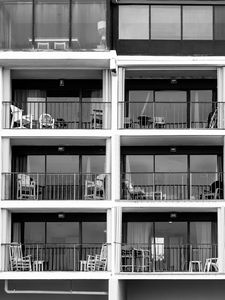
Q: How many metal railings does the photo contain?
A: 6